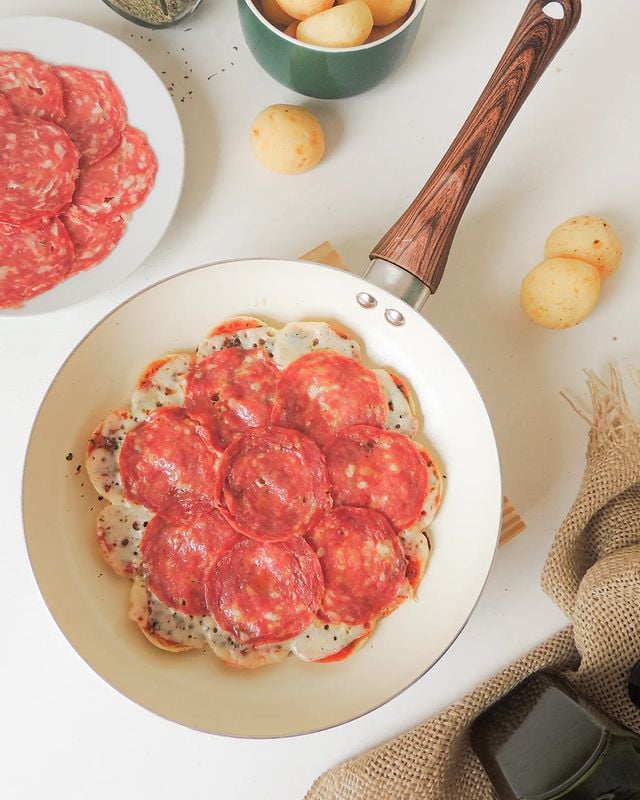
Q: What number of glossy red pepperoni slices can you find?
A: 8